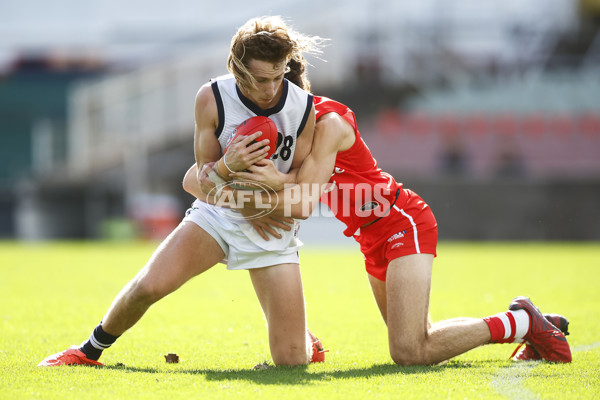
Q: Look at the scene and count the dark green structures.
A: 1